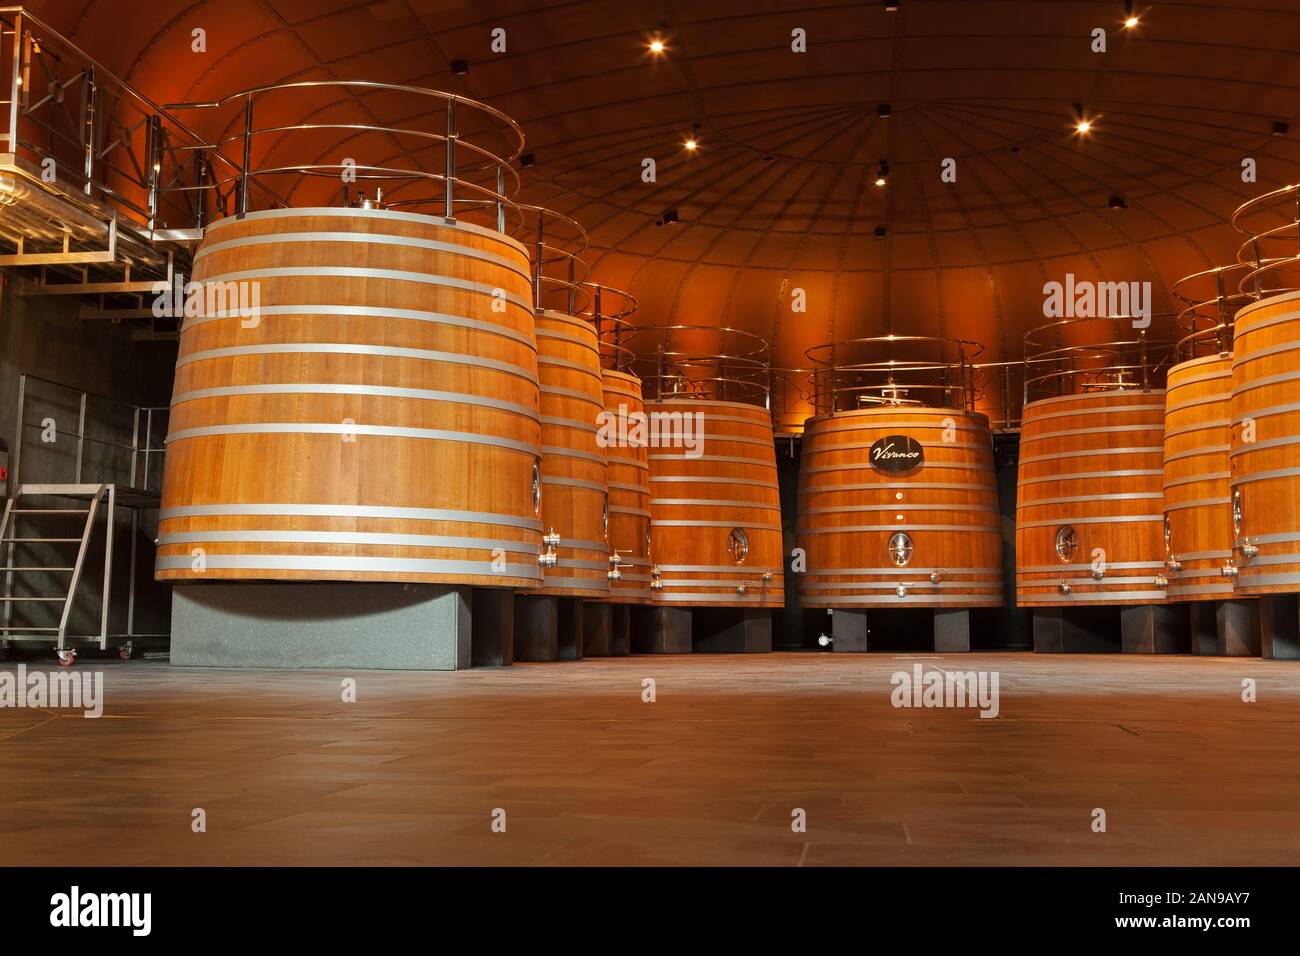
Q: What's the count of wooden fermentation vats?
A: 8